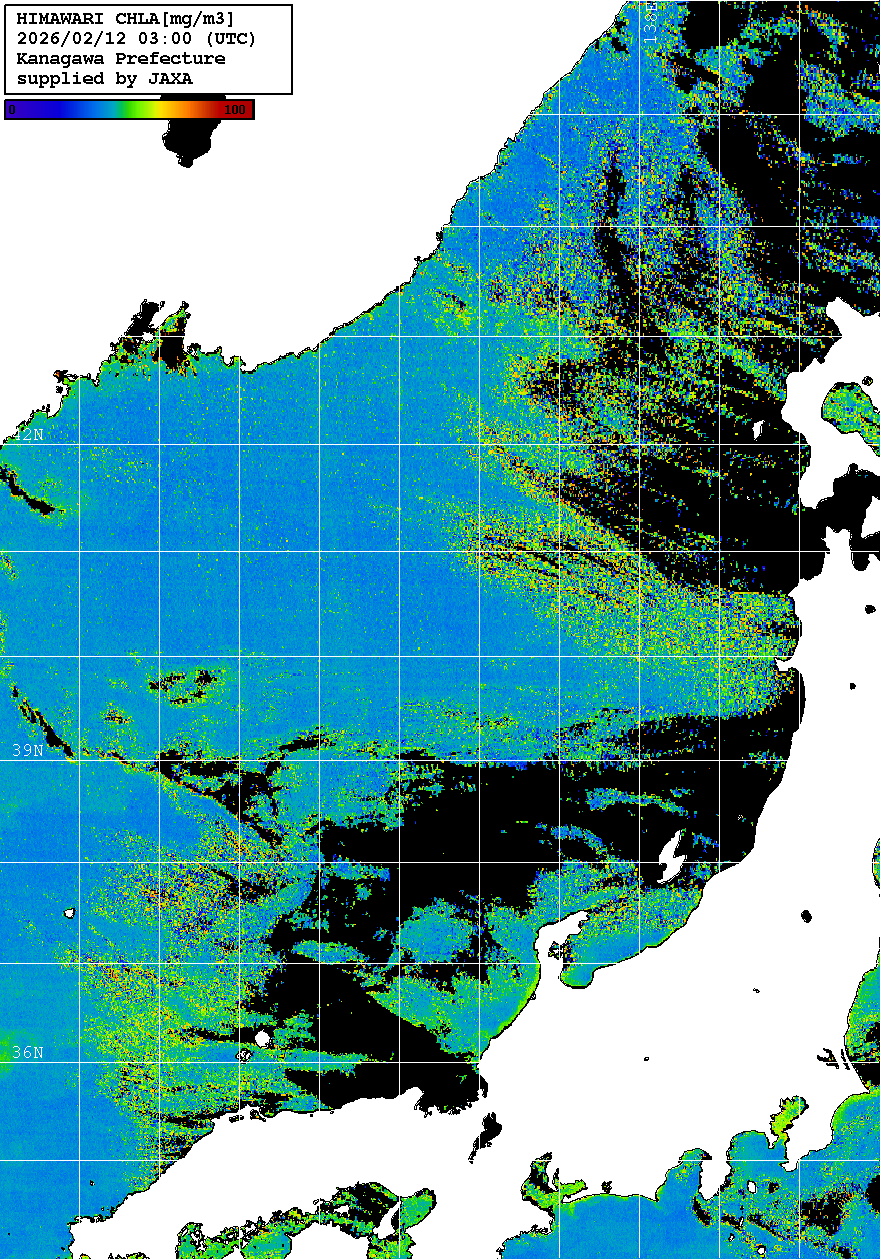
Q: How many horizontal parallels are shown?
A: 11